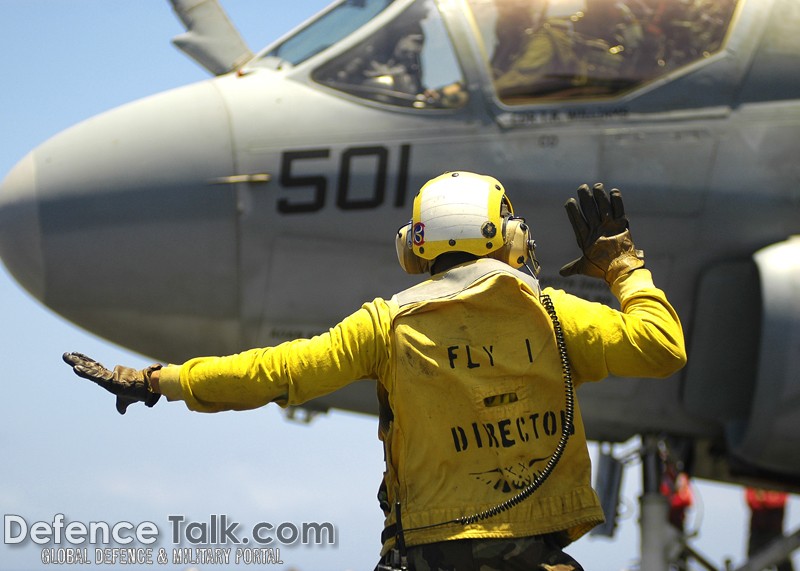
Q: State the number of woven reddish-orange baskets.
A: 0